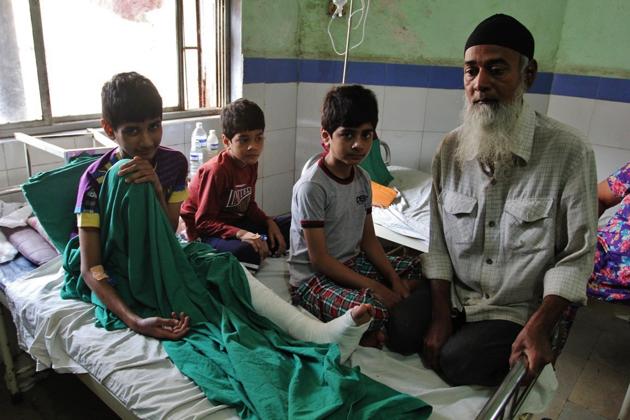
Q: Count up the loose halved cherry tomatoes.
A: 0